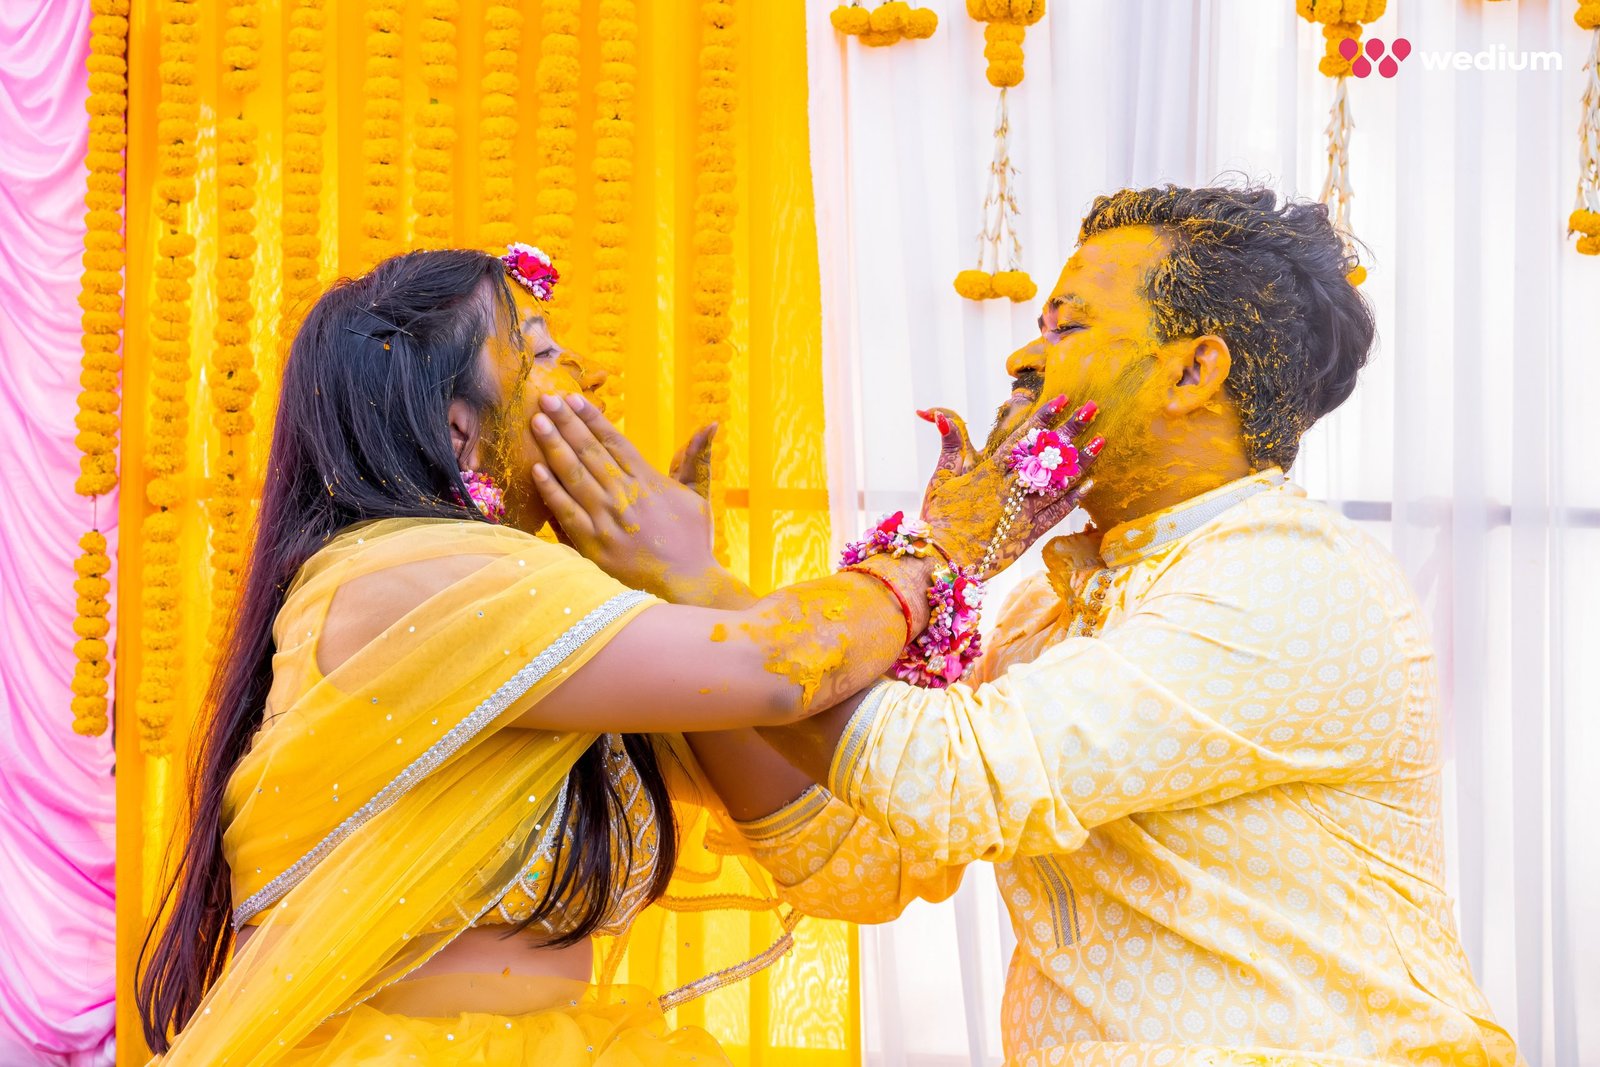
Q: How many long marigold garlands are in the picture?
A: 10